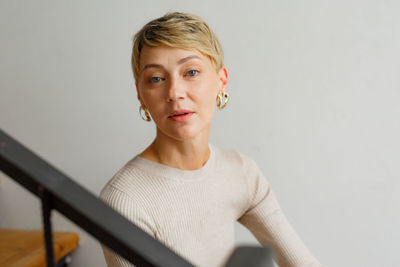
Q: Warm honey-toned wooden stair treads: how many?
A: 1